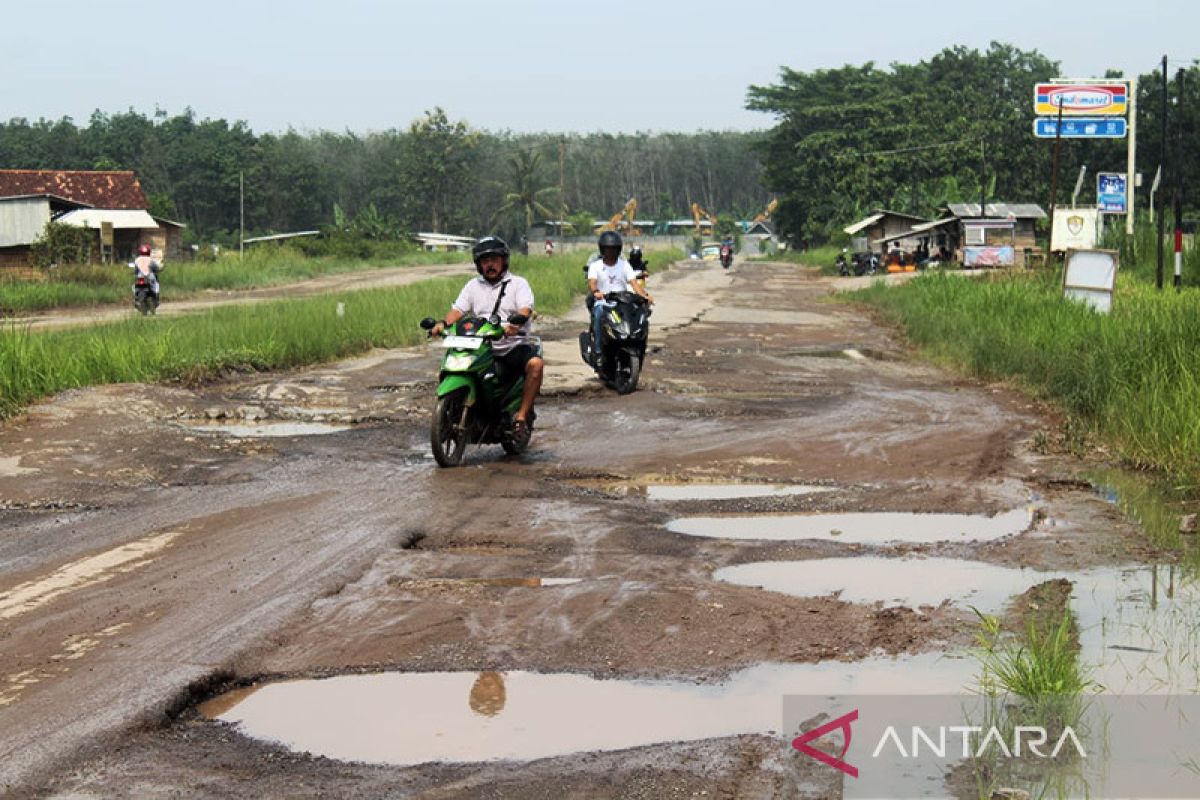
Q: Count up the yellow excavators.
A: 3